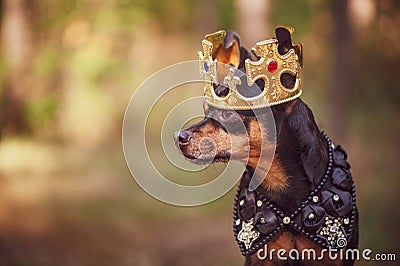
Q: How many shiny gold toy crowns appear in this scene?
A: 1